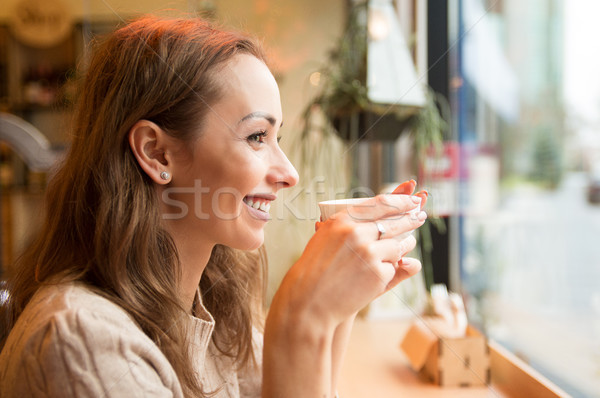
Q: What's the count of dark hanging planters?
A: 1